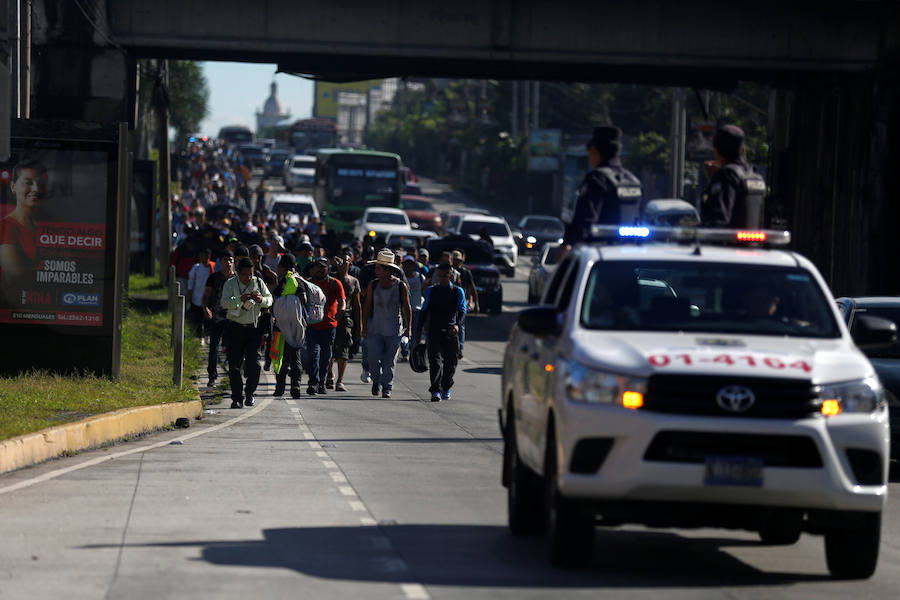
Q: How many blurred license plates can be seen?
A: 1